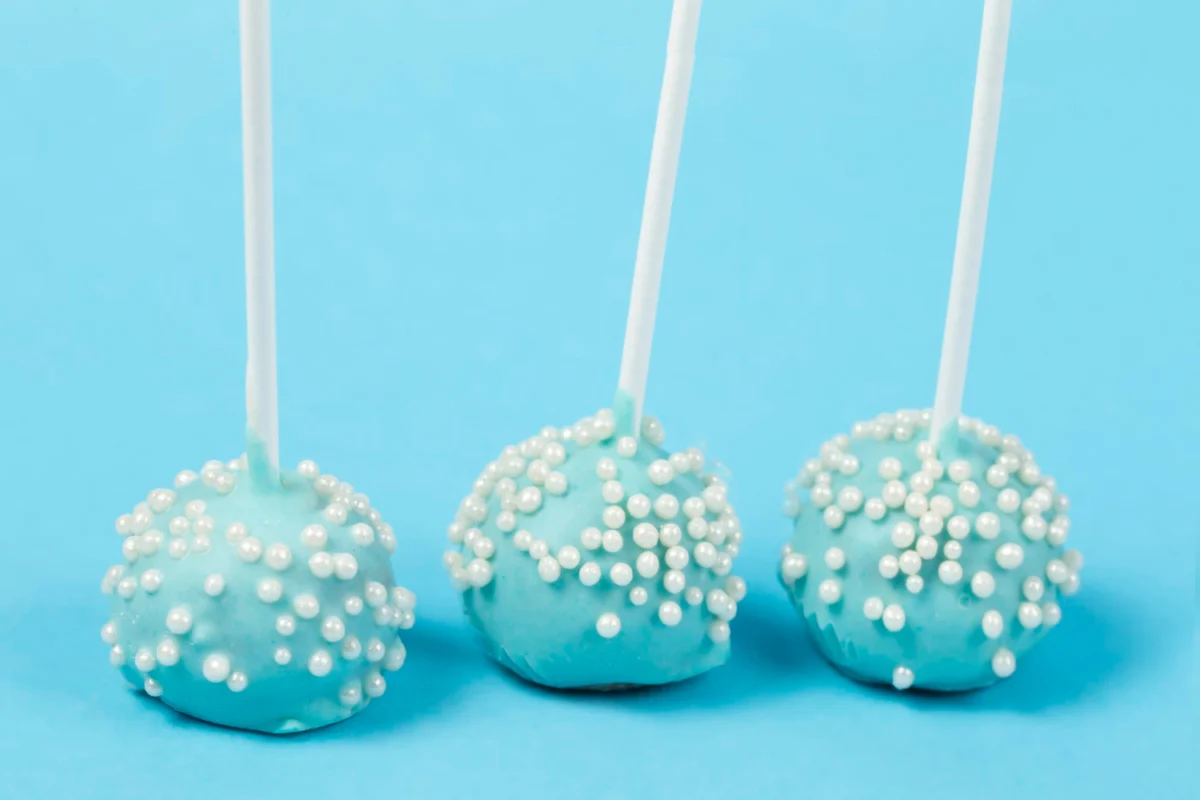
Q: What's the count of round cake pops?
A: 3